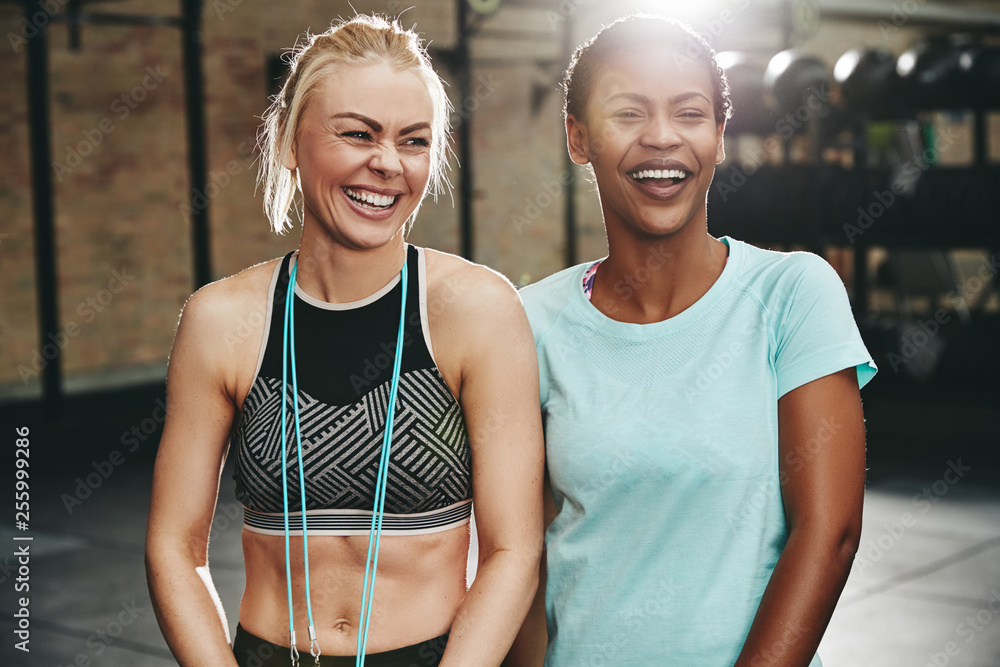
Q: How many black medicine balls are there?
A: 5